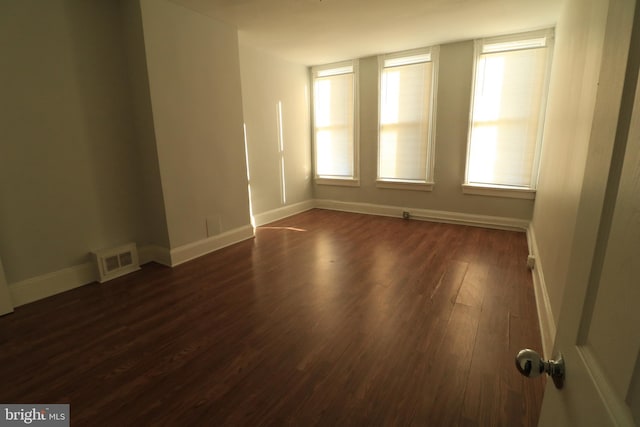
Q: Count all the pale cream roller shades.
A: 3